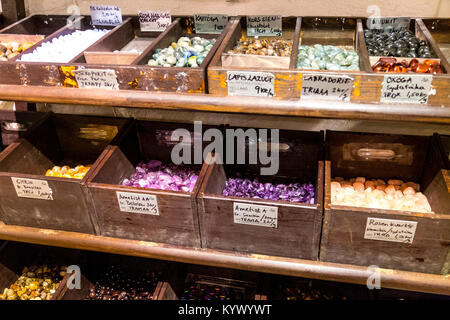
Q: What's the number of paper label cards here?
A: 13